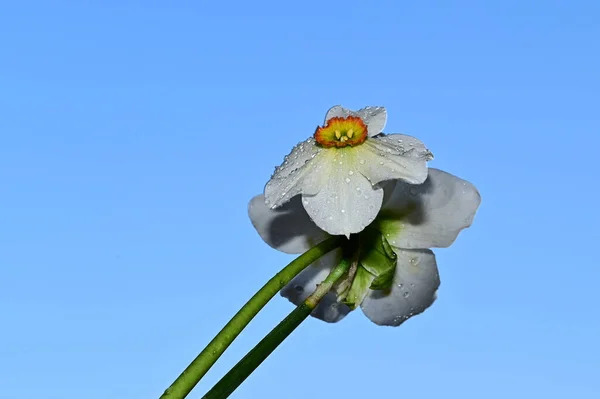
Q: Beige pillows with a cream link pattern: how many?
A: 0